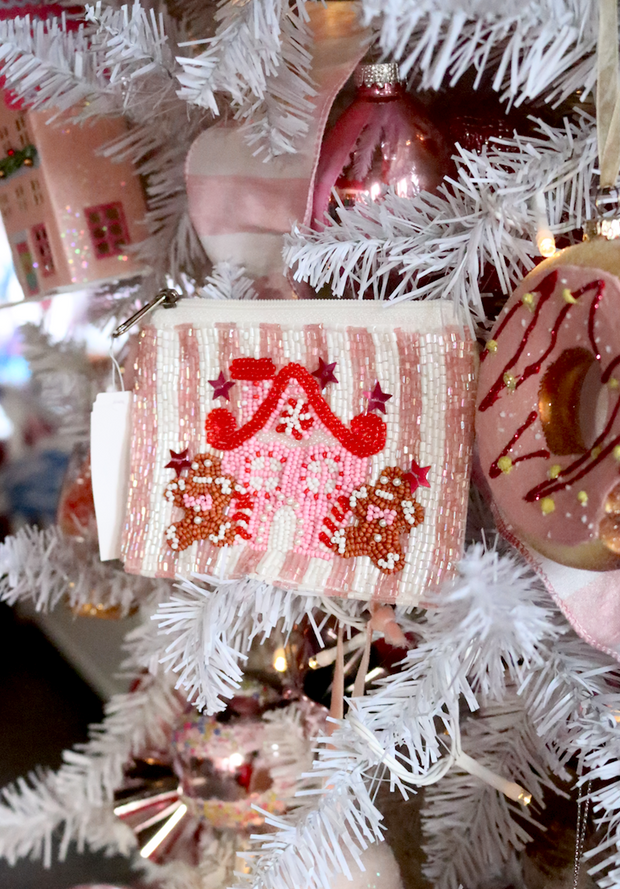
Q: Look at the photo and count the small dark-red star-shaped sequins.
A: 5